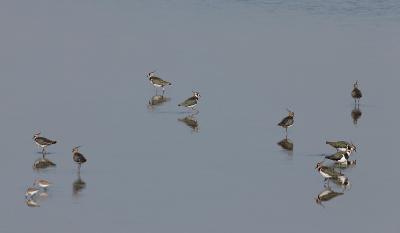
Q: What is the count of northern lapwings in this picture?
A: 9